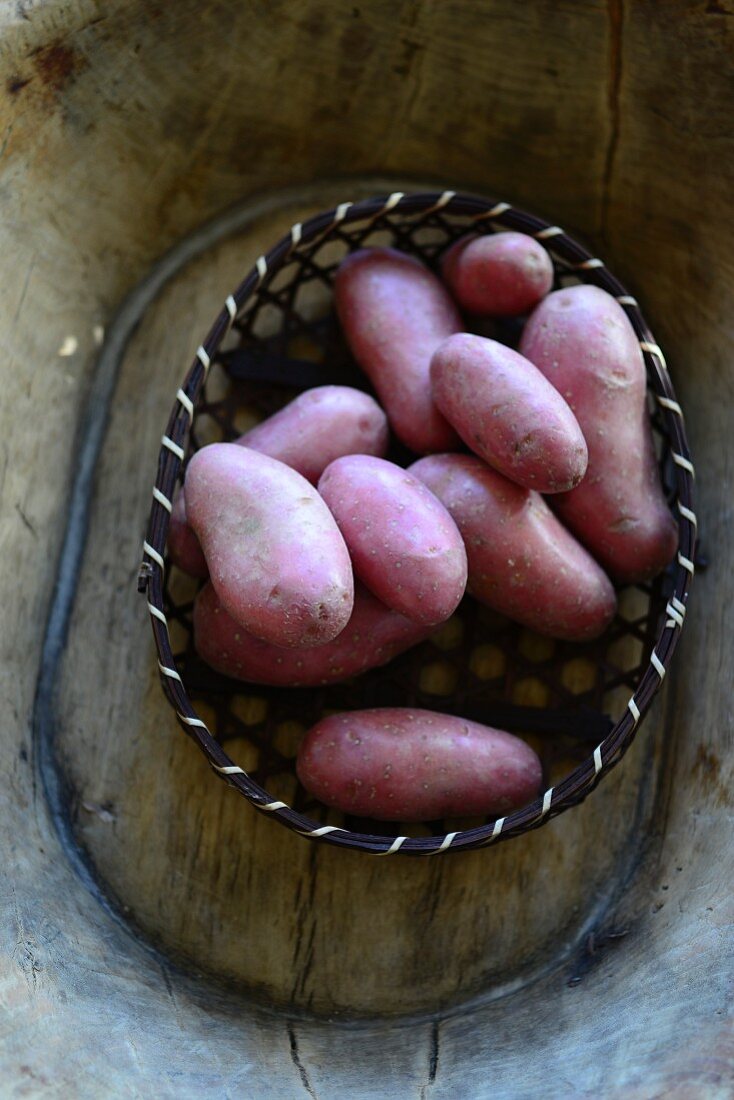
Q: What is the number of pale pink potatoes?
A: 10